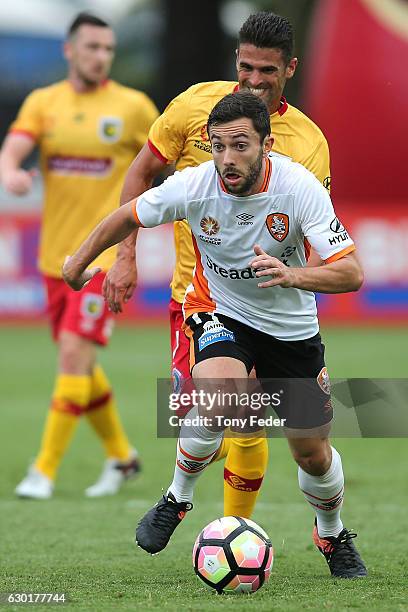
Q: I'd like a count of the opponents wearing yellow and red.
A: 2